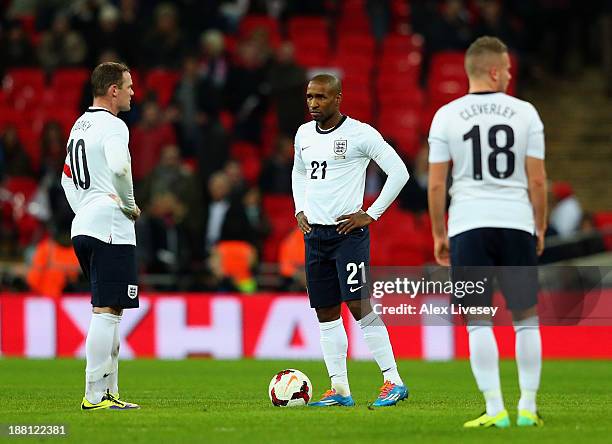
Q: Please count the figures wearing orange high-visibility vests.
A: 3